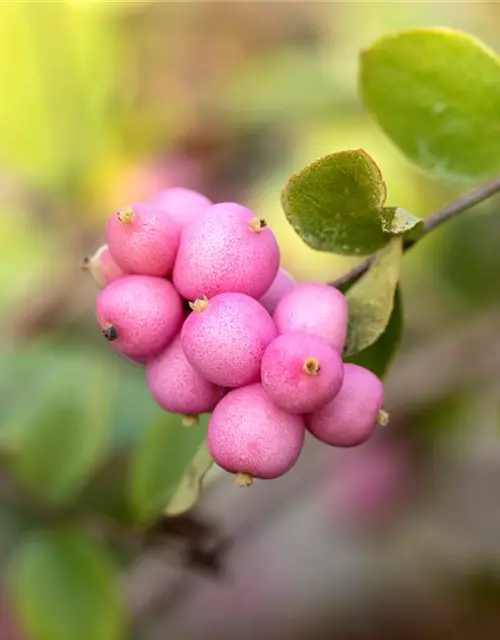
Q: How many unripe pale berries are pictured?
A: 1